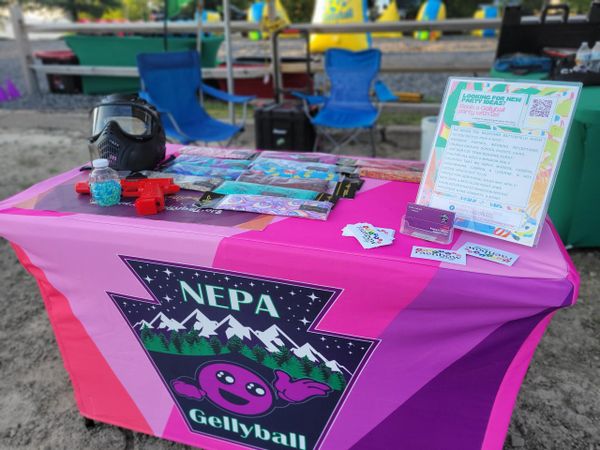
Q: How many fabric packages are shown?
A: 12